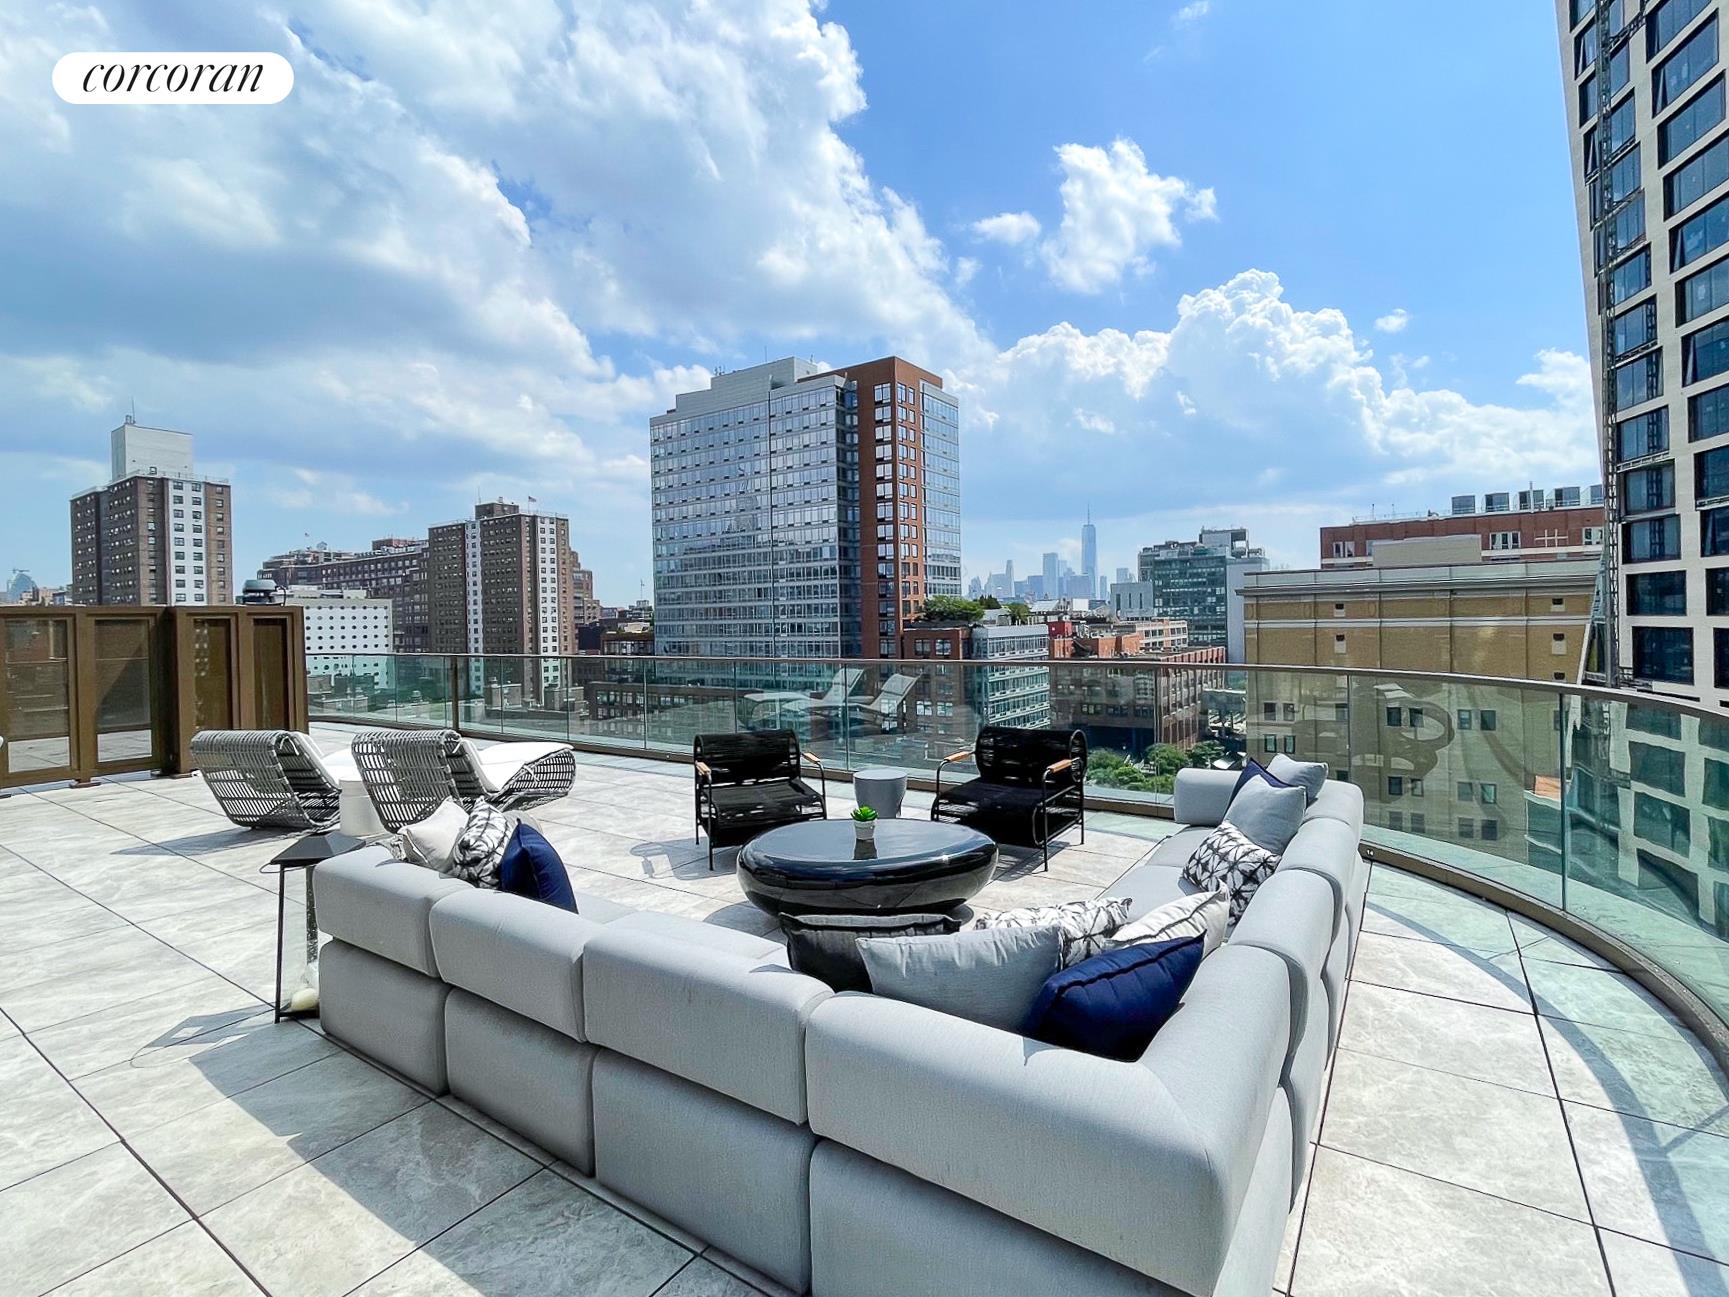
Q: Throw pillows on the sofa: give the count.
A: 12